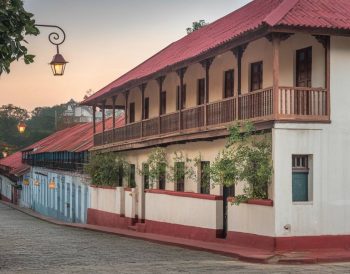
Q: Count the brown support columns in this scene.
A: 11